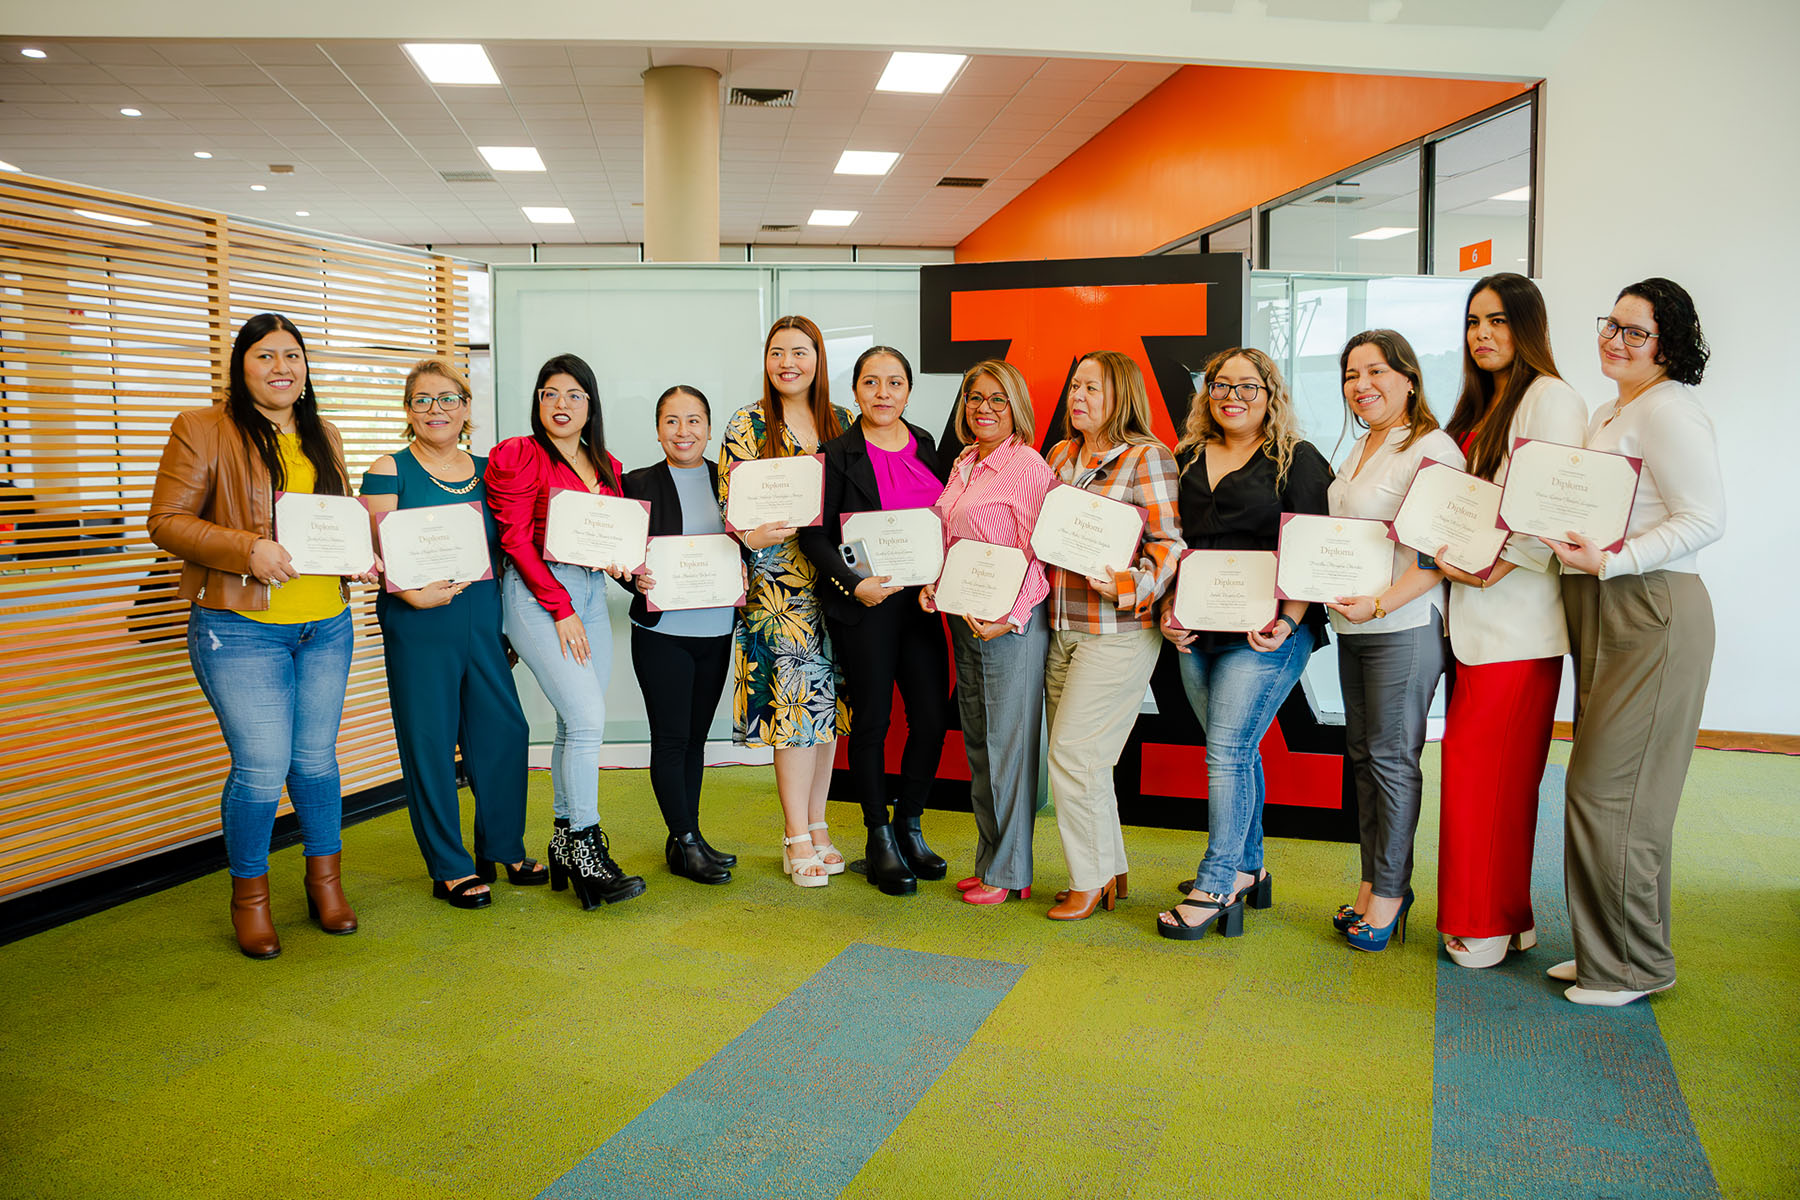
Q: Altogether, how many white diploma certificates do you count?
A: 12